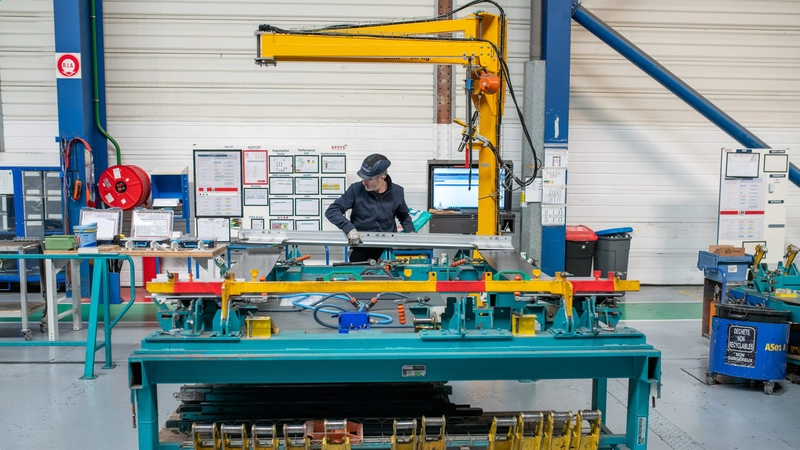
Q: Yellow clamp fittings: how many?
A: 11